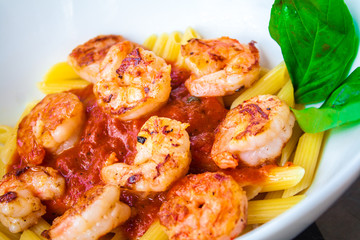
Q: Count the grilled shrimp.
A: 9